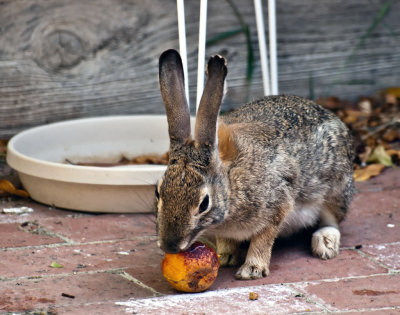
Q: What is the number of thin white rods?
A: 4